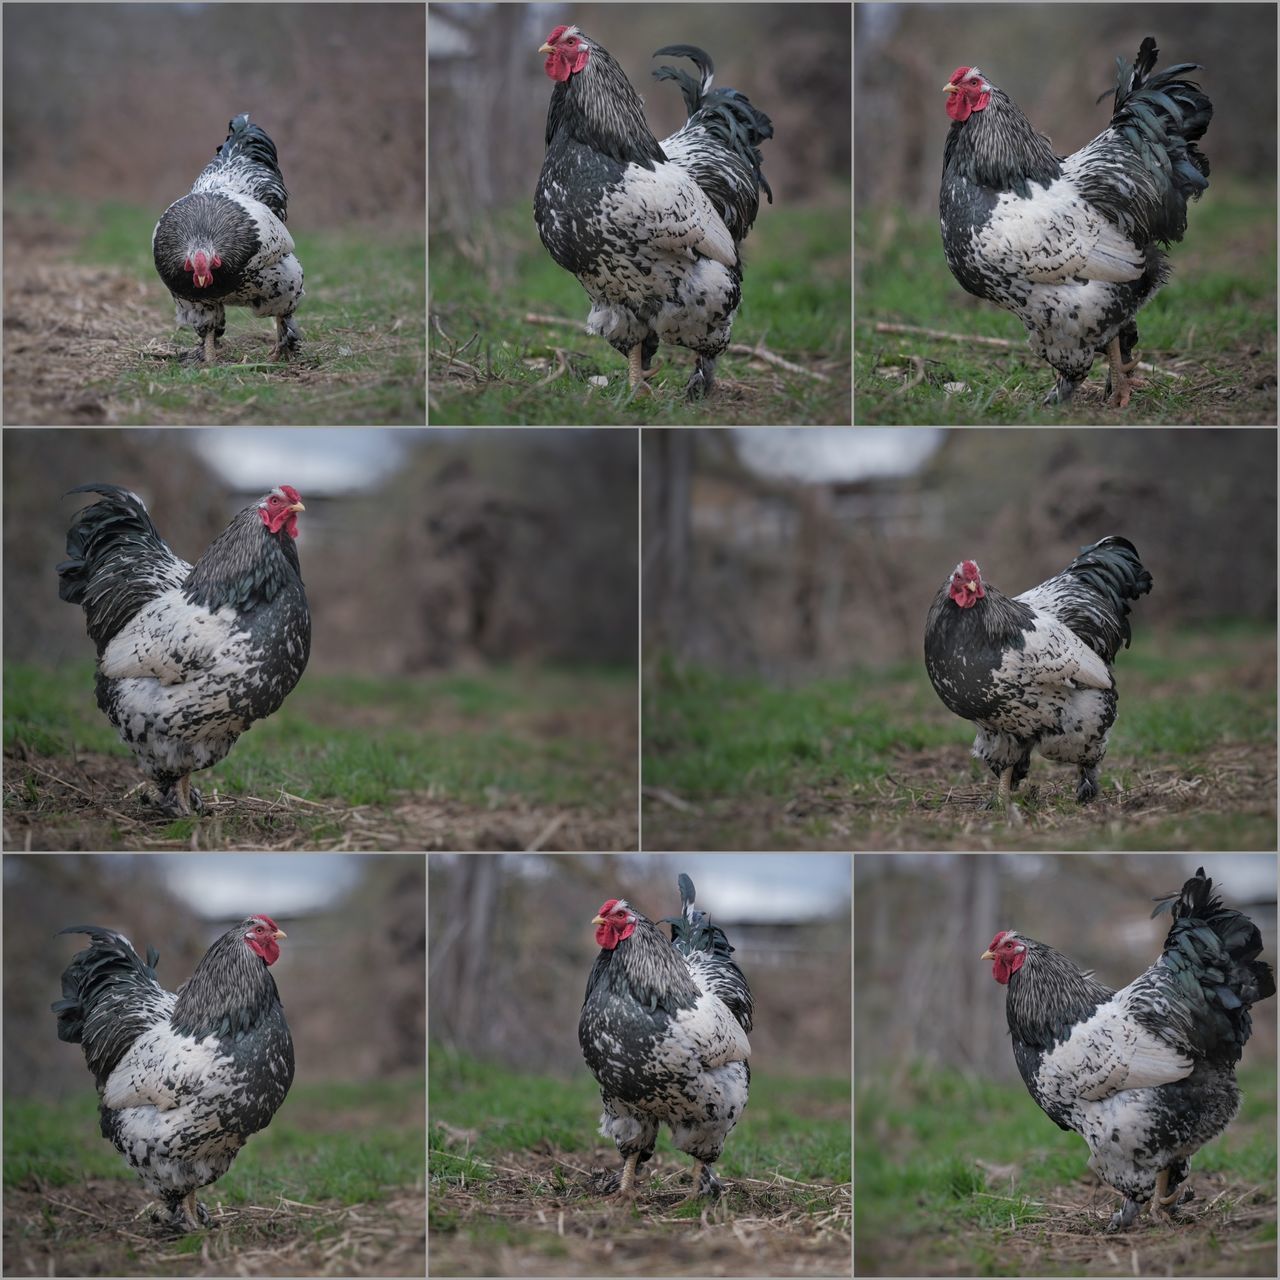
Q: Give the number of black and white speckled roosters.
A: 8